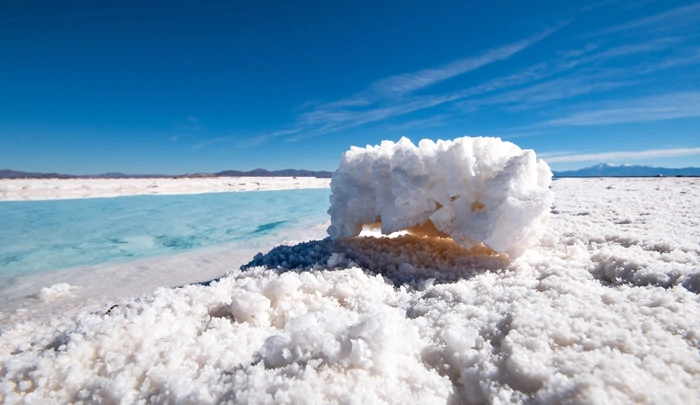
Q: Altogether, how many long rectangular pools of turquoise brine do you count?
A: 1